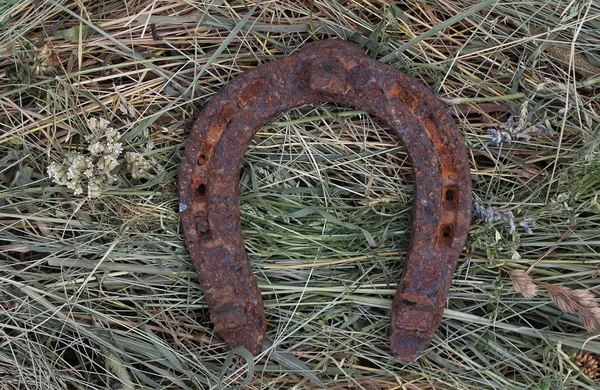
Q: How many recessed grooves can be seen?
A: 2